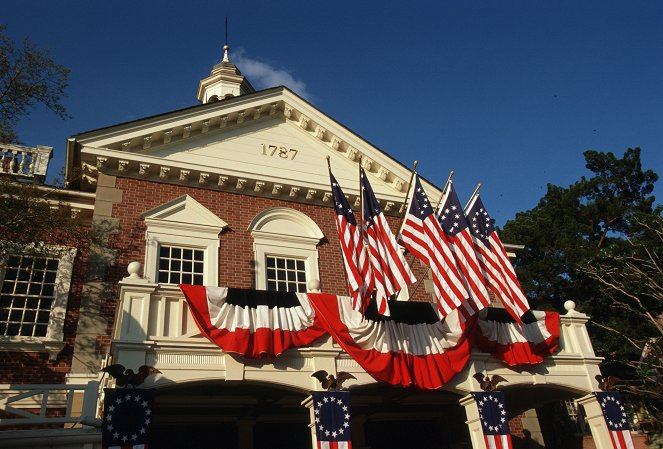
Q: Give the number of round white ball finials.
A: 3